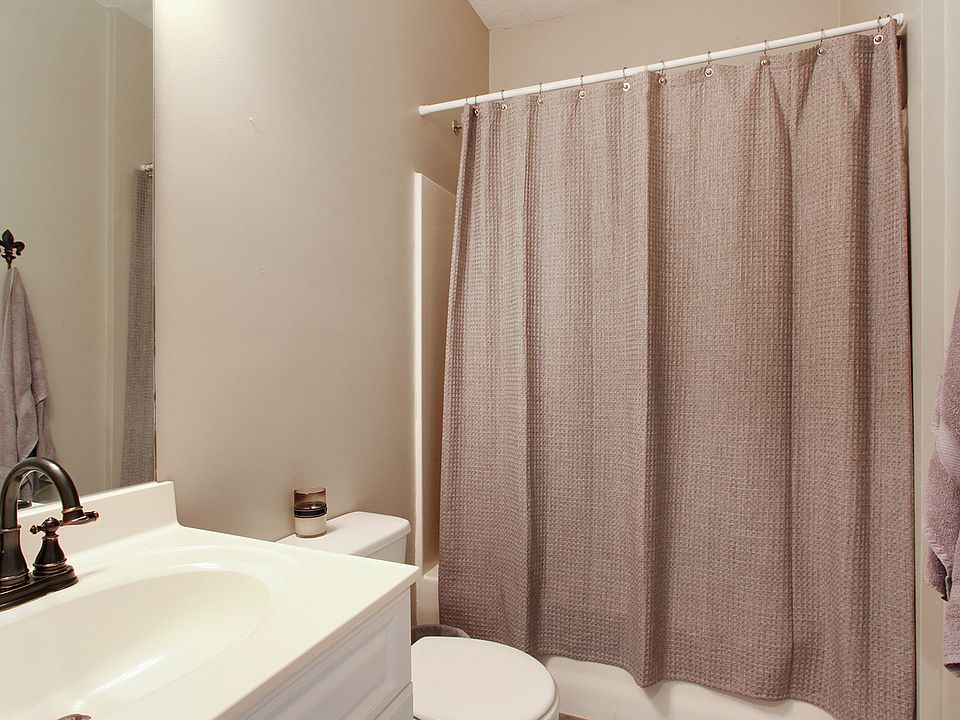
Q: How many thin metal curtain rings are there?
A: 12